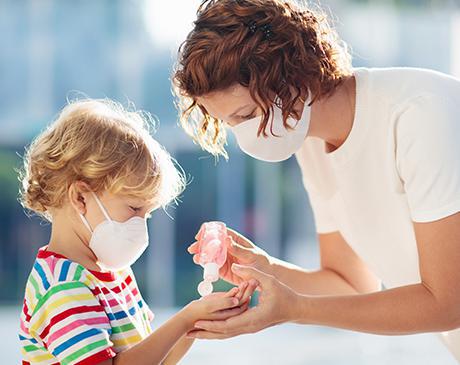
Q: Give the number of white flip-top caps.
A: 1